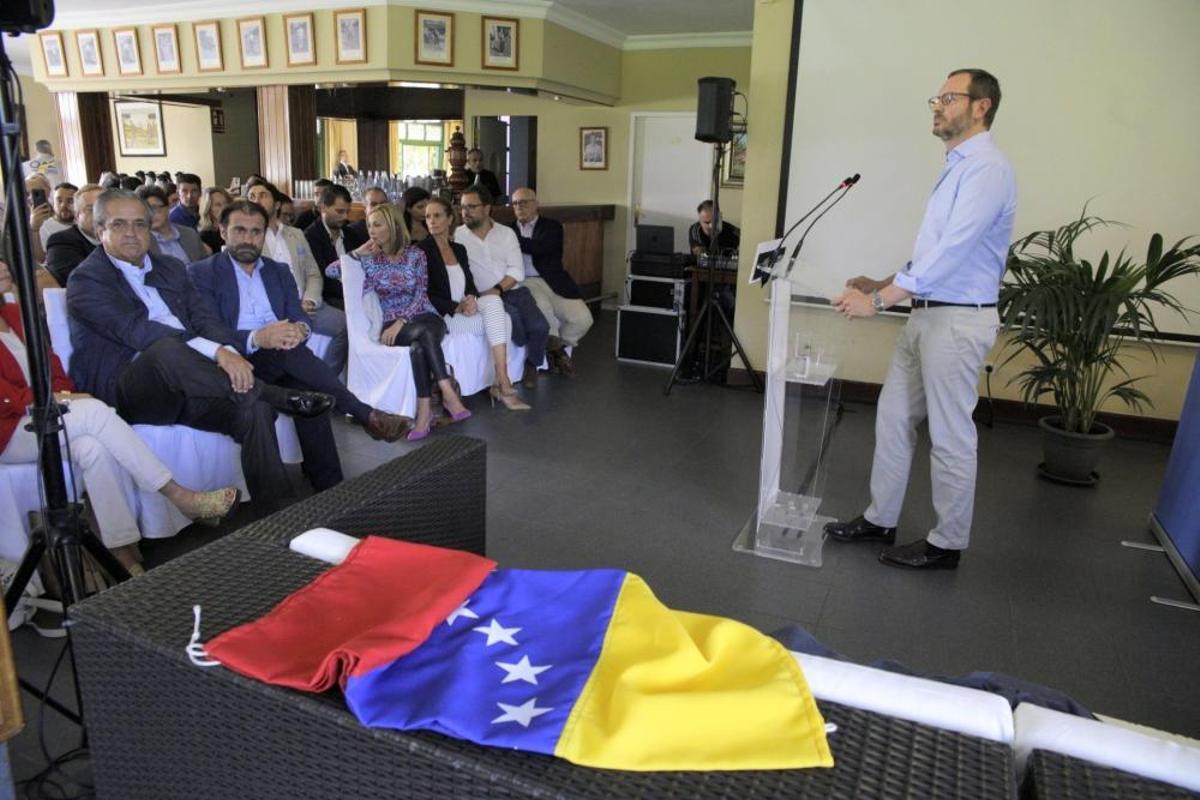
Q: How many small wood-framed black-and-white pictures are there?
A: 11